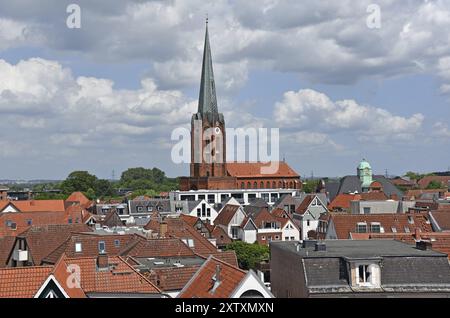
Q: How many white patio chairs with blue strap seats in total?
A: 0